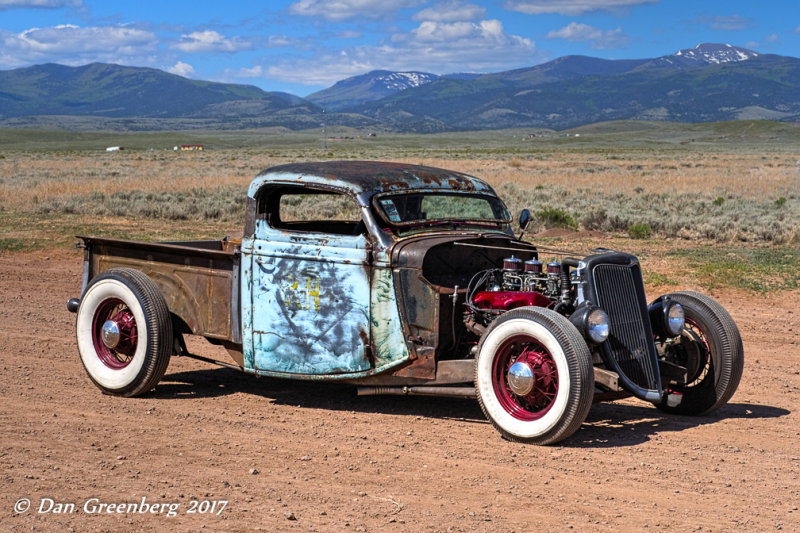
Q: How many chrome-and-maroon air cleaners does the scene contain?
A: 3